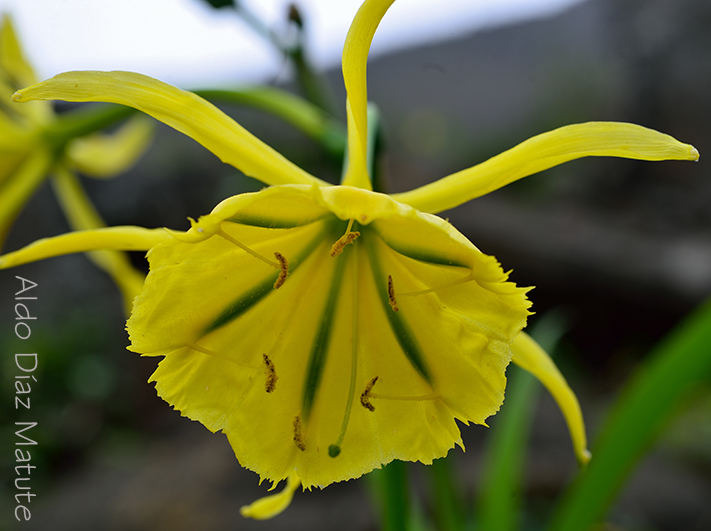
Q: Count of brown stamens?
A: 6